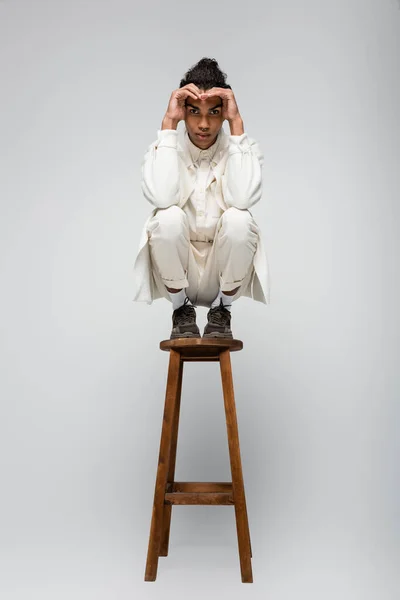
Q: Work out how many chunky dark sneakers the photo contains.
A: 2